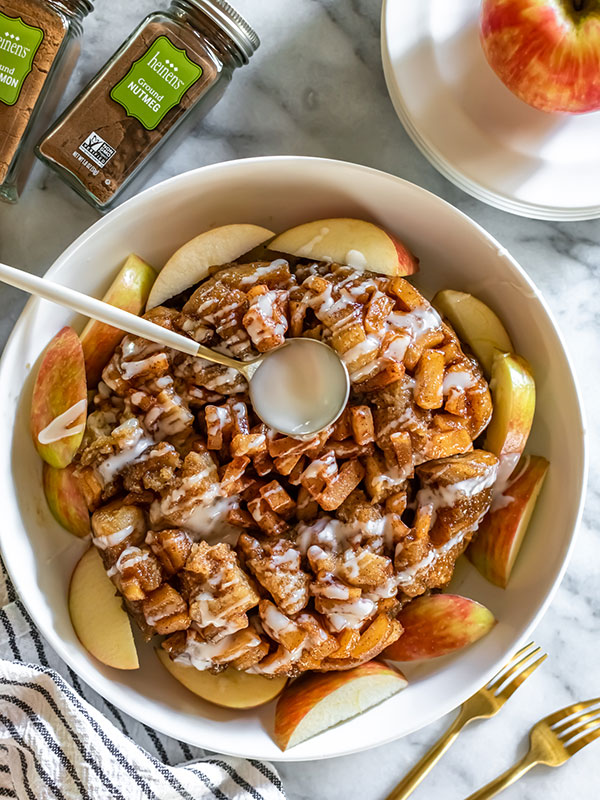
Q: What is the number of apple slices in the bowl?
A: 12